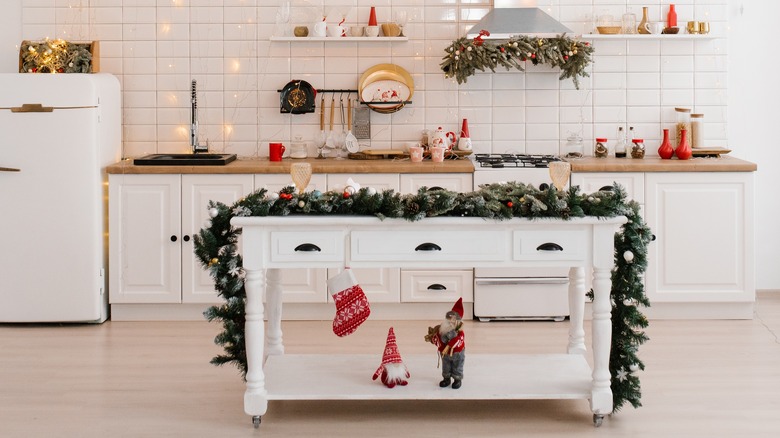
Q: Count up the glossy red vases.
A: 2